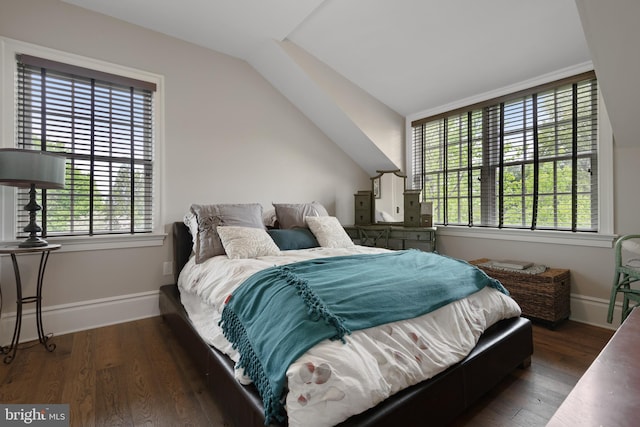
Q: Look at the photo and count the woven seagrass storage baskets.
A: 1